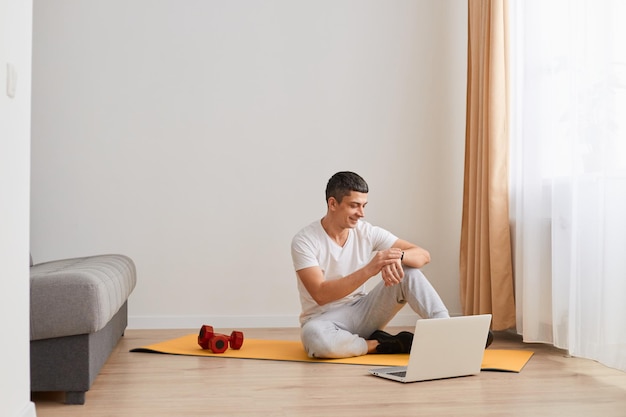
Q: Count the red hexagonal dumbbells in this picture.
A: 2